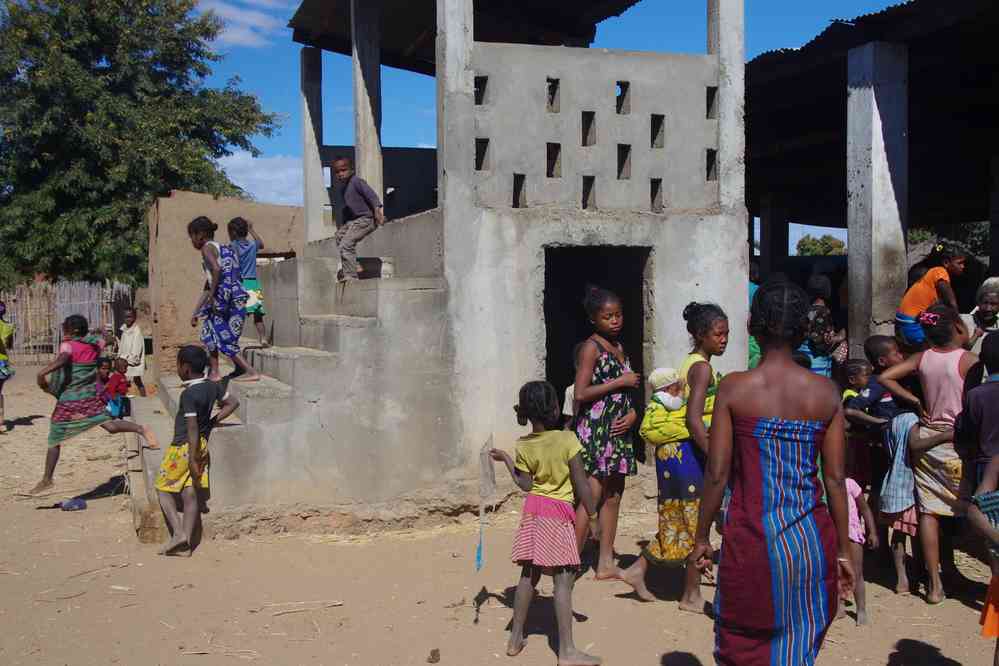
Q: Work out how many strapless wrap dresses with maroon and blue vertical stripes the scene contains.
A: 1